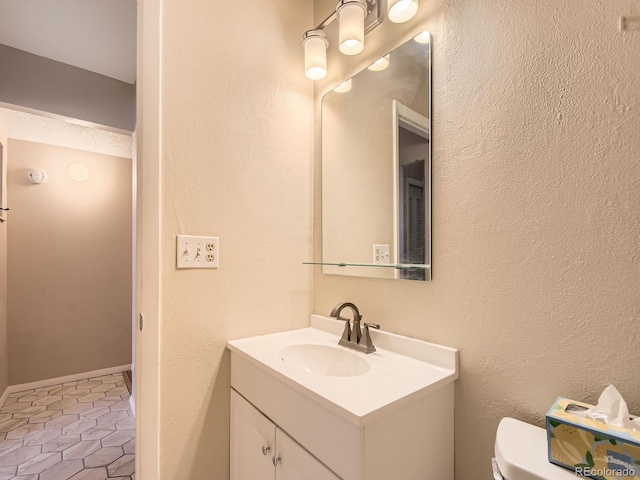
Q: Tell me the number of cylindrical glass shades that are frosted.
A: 3